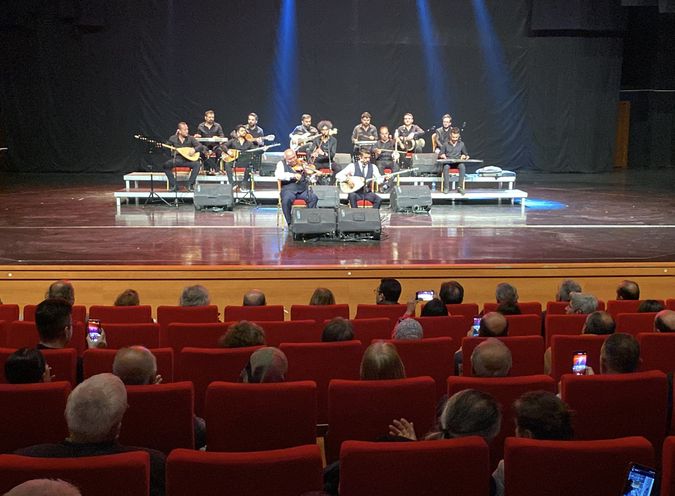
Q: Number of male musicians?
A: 13